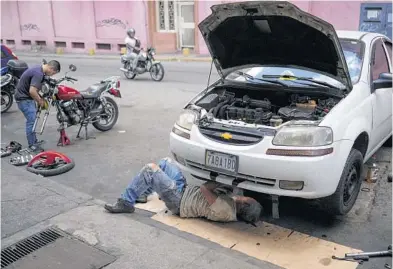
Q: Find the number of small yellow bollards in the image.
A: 4